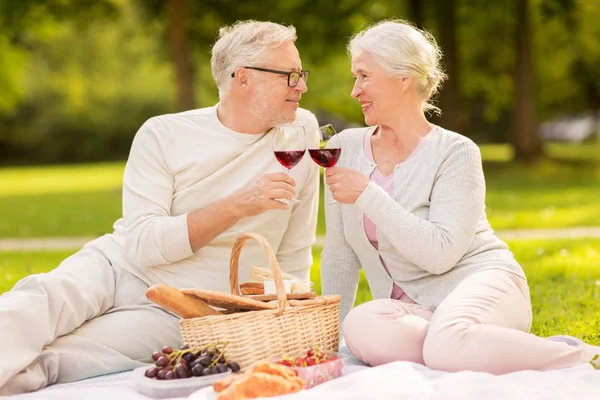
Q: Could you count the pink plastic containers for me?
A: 1